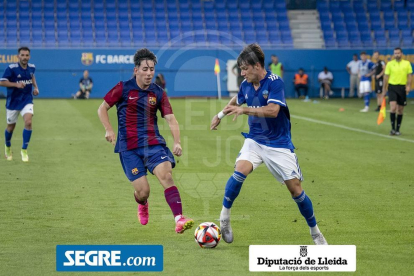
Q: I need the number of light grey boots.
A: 2